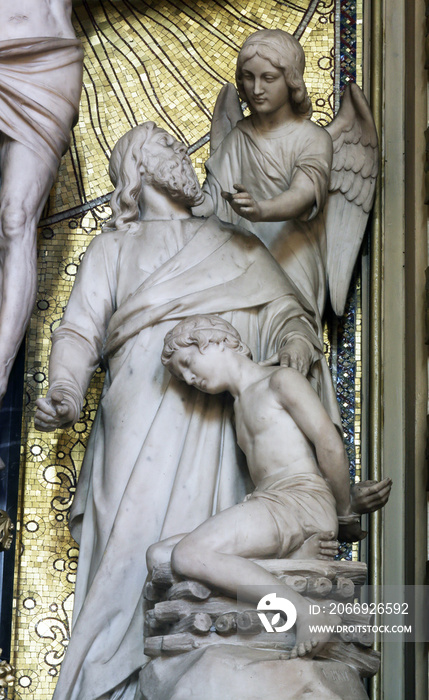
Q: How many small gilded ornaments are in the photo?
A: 2